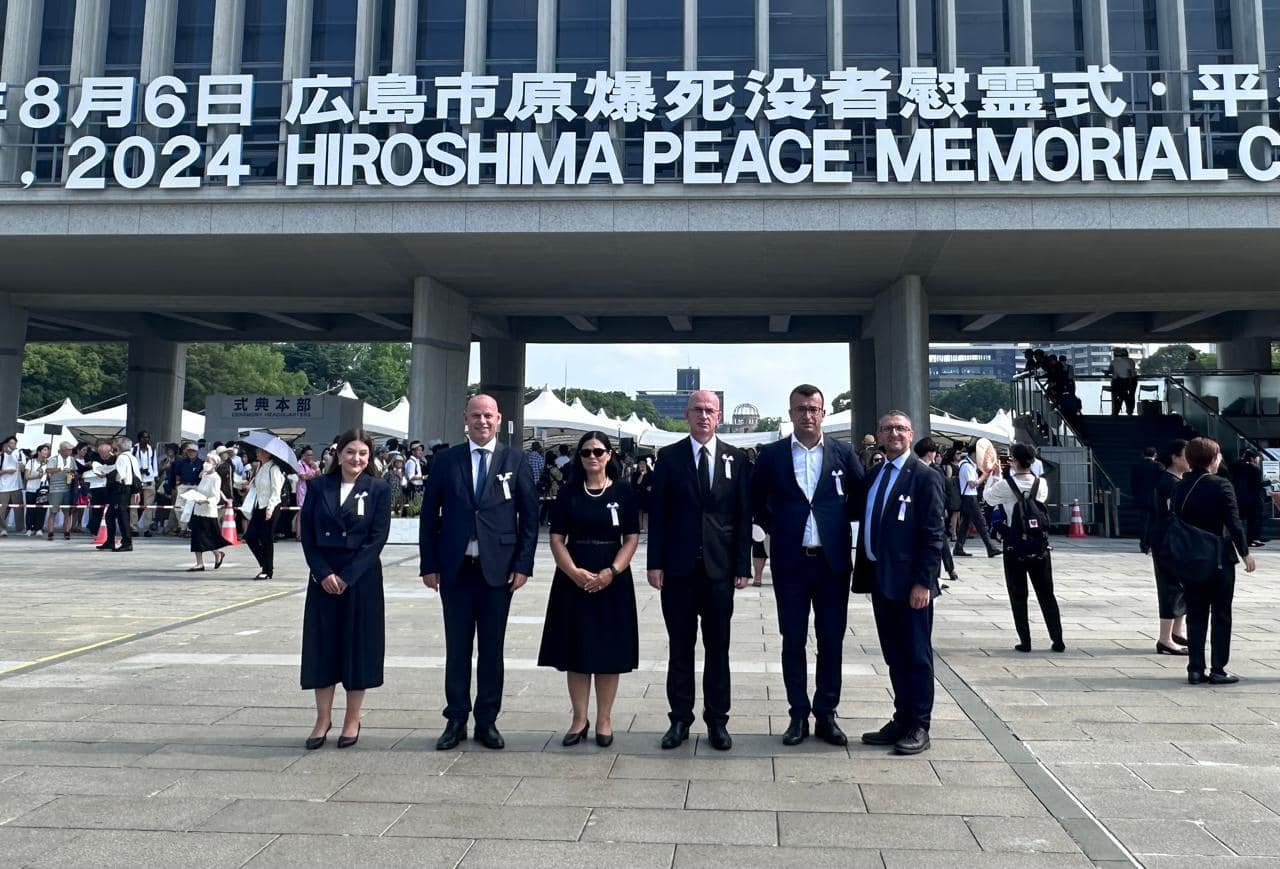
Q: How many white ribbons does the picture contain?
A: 6